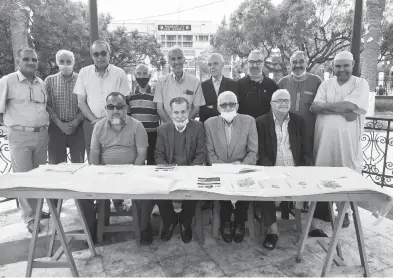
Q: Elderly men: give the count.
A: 13